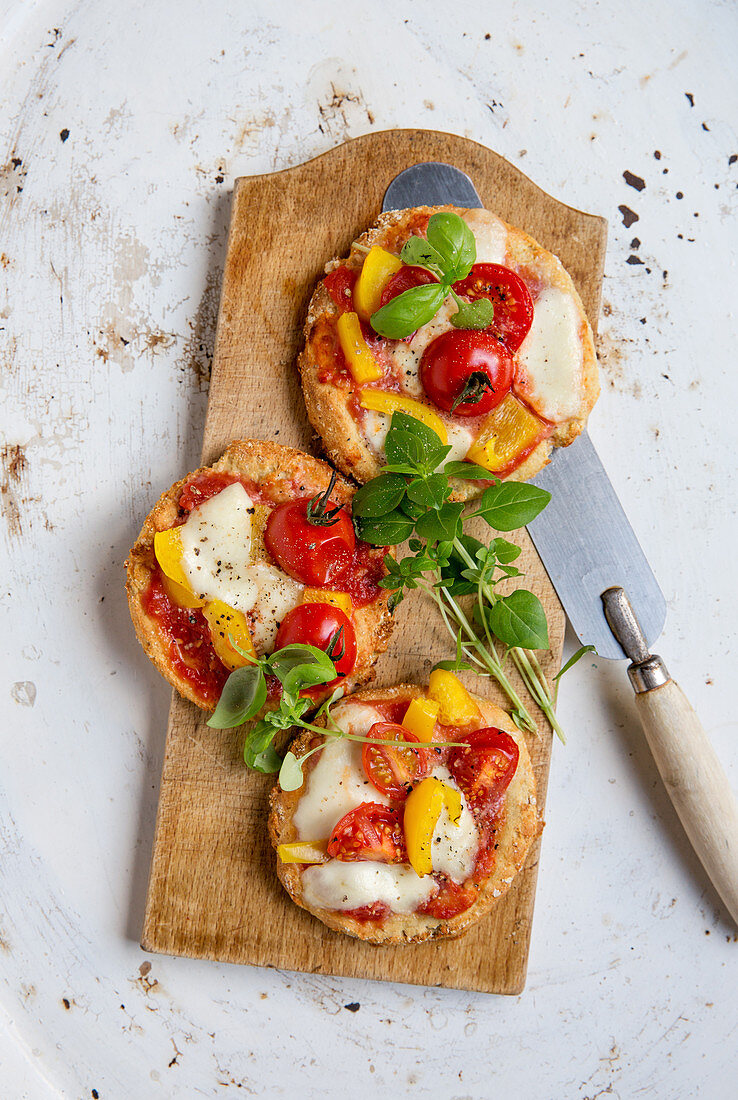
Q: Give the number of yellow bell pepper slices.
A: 12